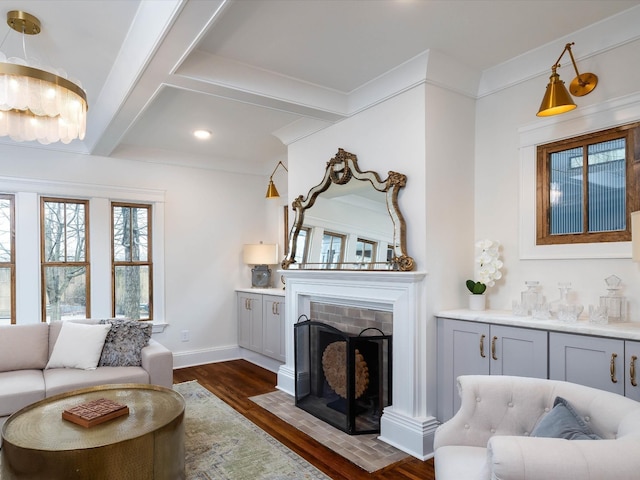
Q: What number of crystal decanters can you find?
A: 3